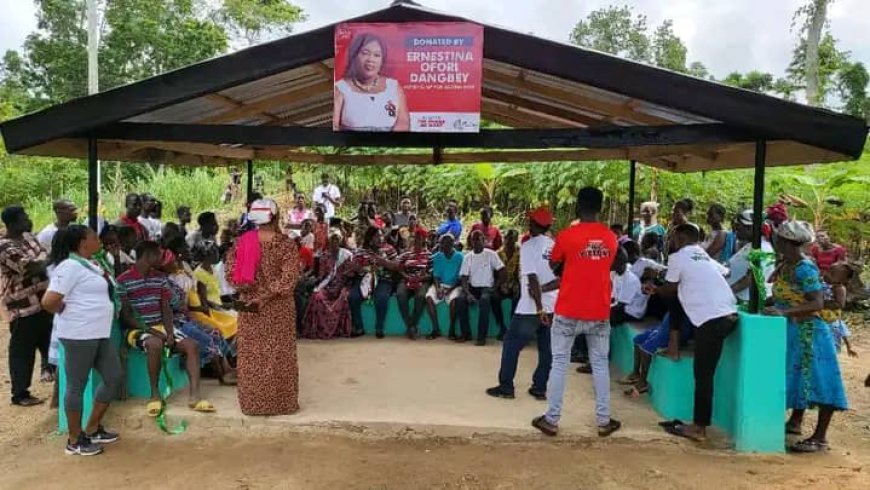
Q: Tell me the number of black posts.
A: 4